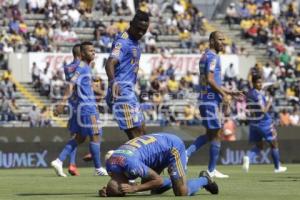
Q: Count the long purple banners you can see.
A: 0